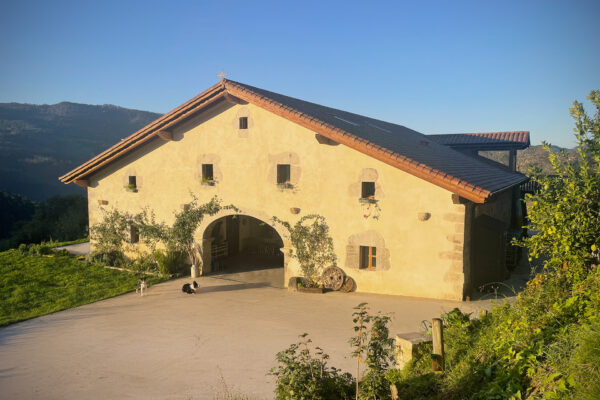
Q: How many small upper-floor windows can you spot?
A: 5